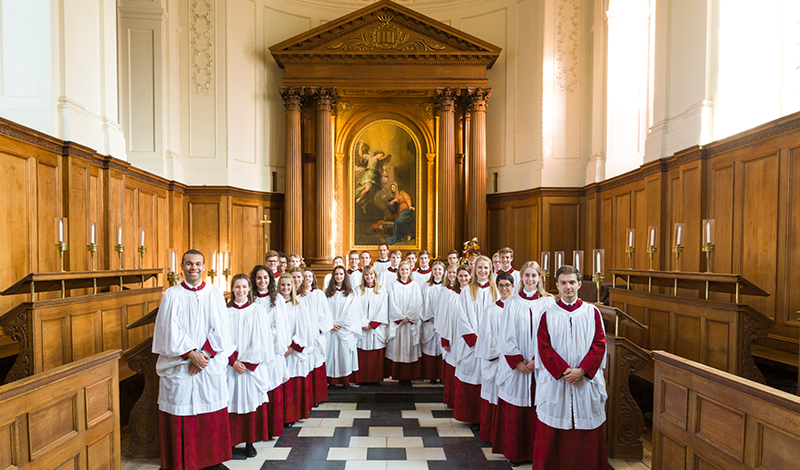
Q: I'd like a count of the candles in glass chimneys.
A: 15